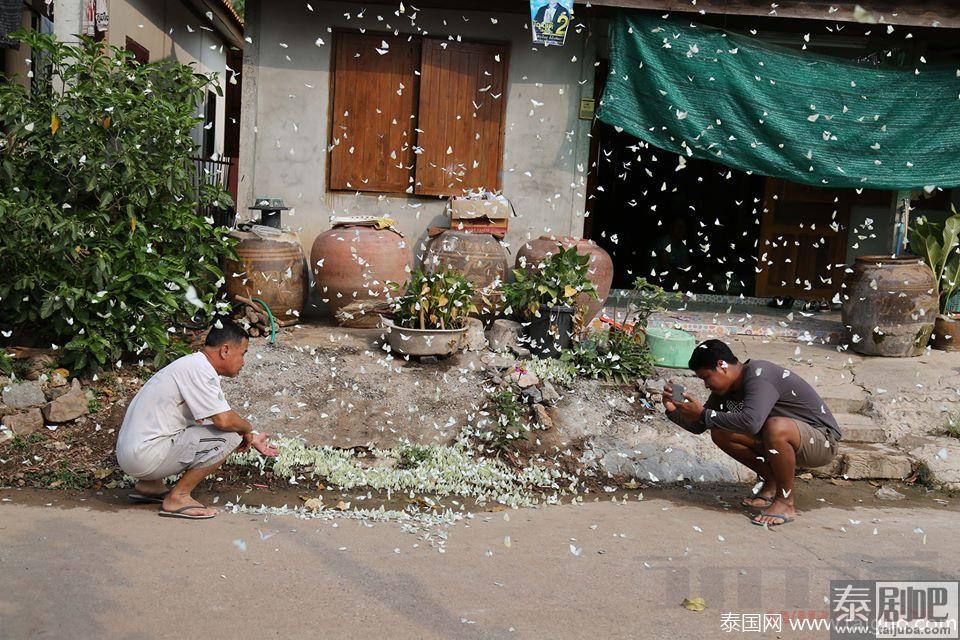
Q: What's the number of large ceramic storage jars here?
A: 5